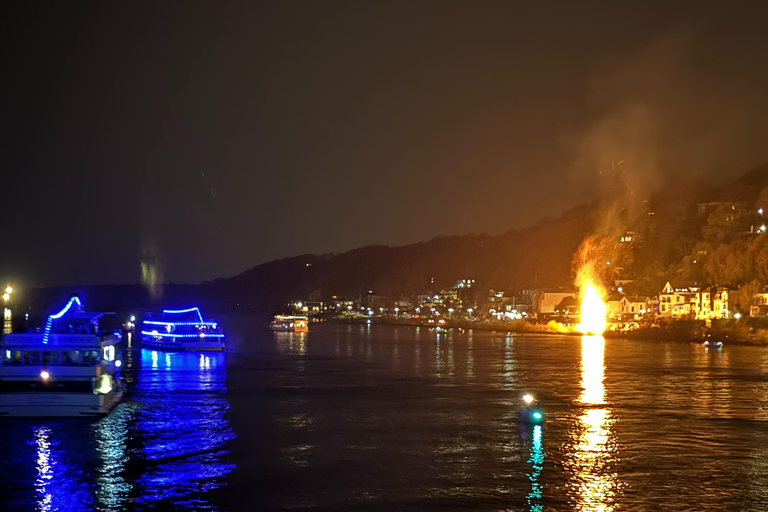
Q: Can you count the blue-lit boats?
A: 2